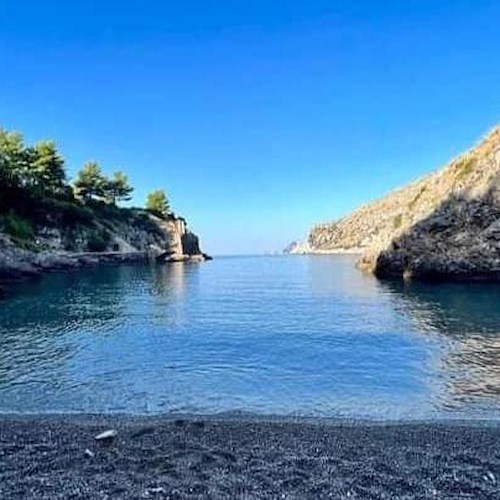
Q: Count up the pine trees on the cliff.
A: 5